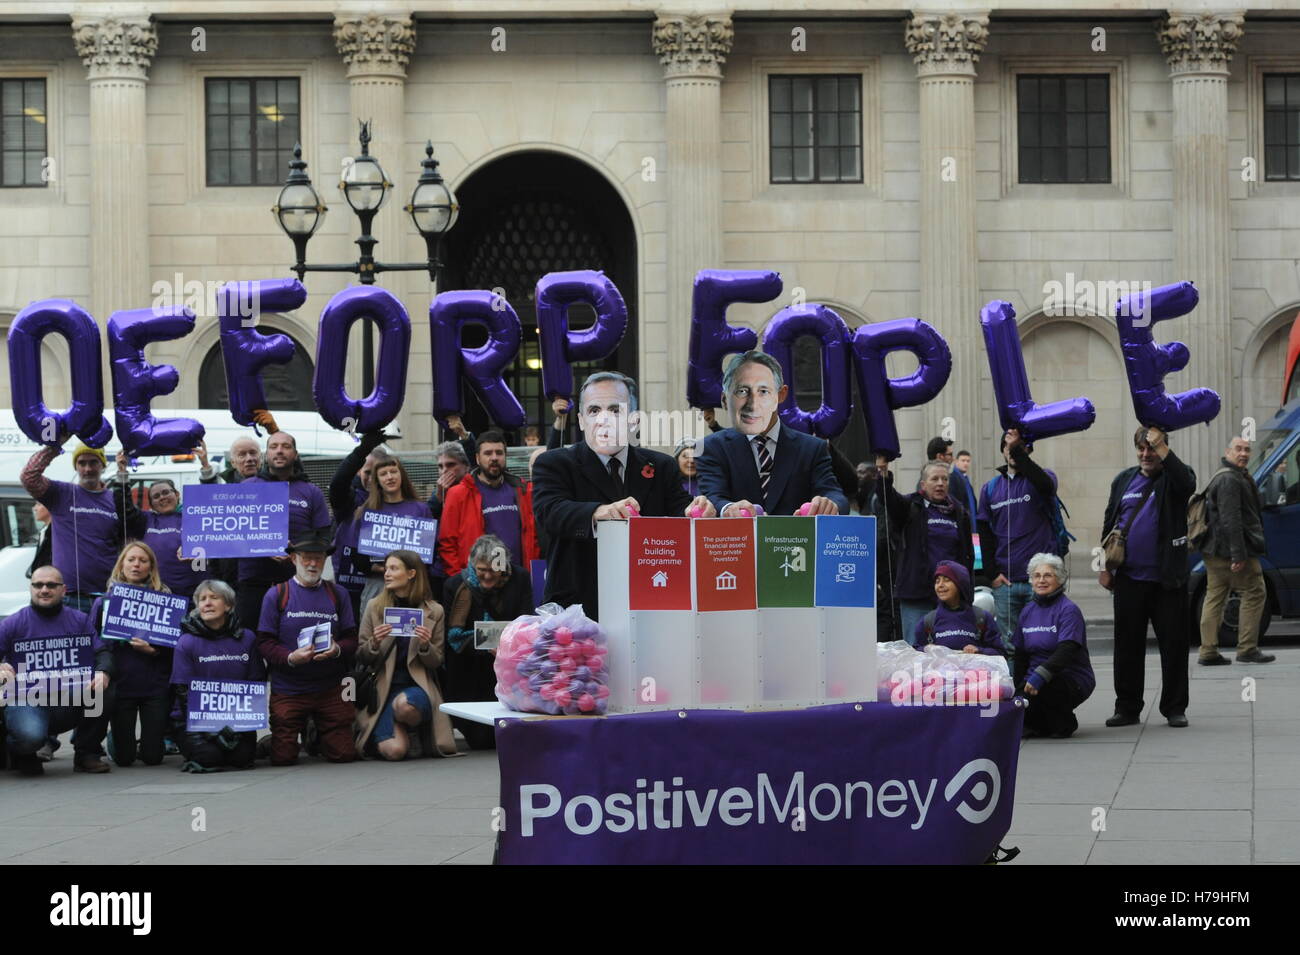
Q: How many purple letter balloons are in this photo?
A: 11